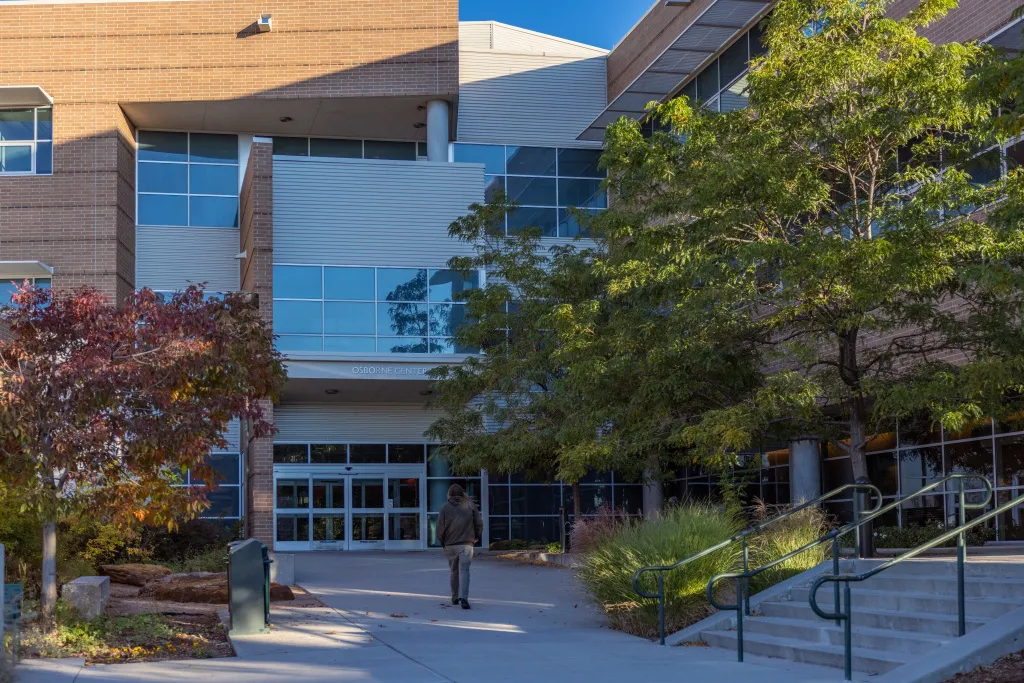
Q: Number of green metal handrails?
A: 3